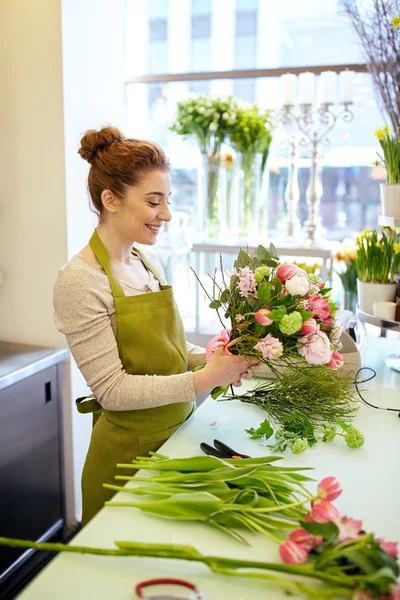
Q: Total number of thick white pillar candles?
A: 4